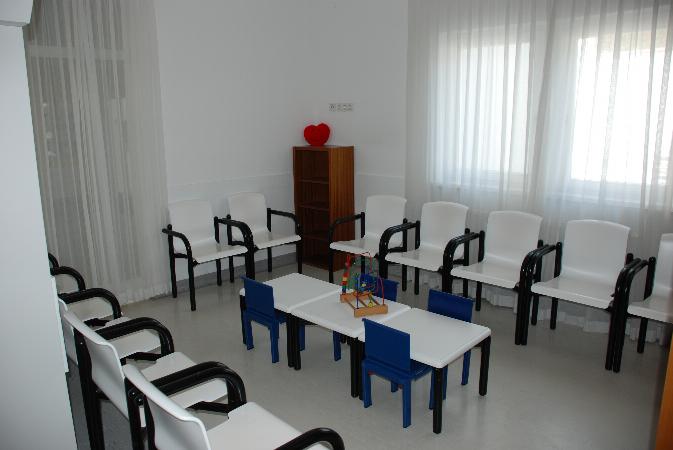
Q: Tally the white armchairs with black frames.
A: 12